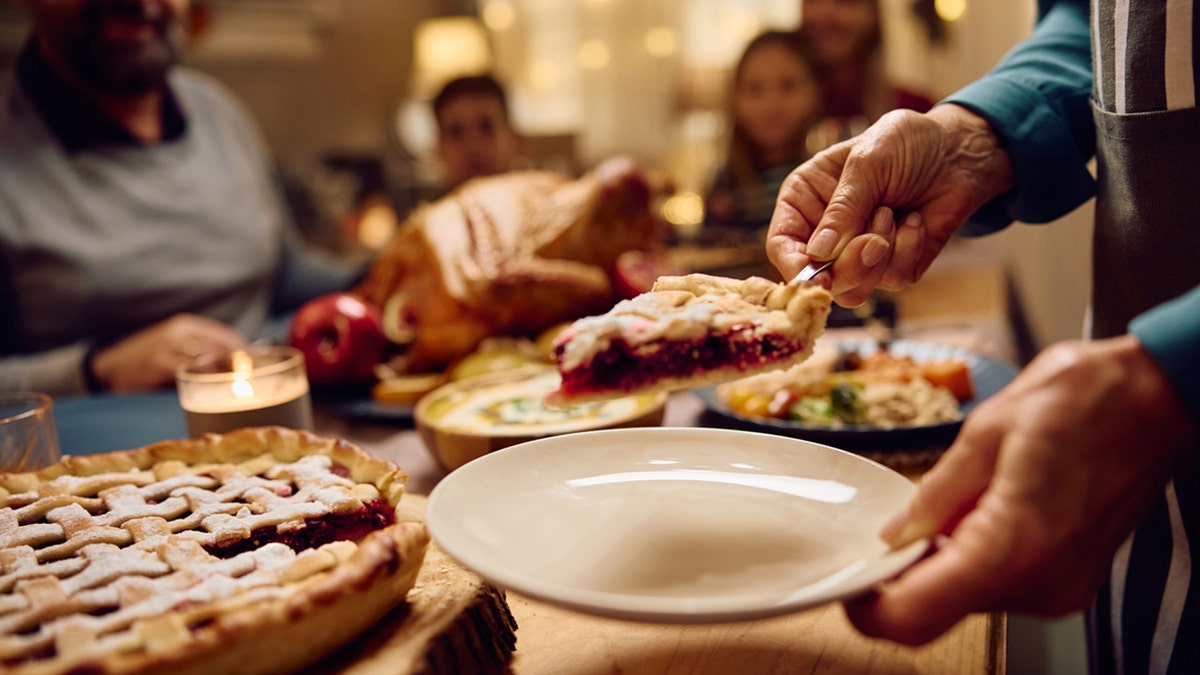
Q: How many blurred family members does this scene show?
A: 4